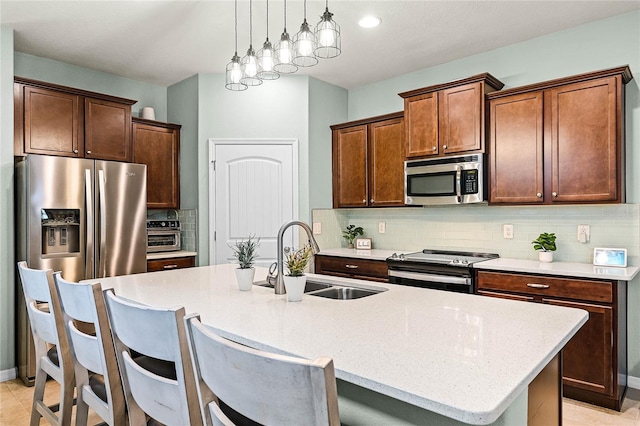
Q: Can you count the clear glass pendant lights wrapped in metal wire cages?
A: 6